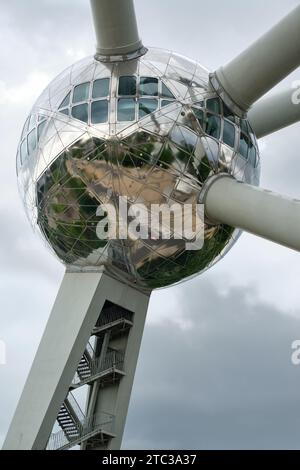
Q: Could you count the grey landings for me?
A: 3